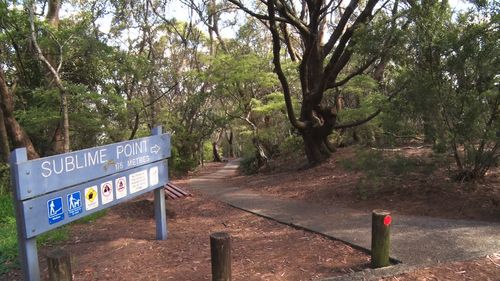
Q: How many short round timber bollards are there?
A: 3